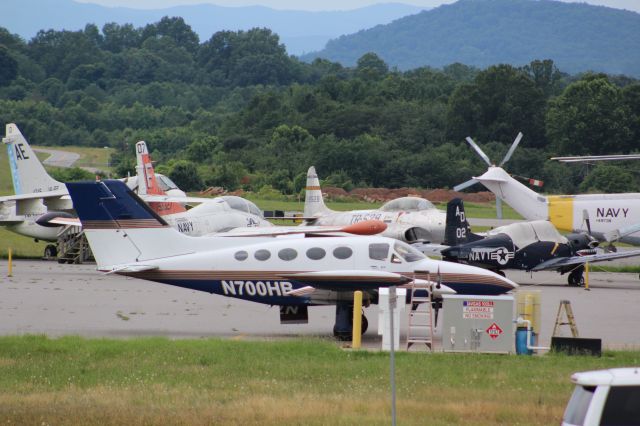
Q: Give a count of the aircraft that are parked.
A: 6